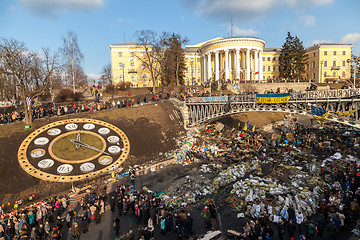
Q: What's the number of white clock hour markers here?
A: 12